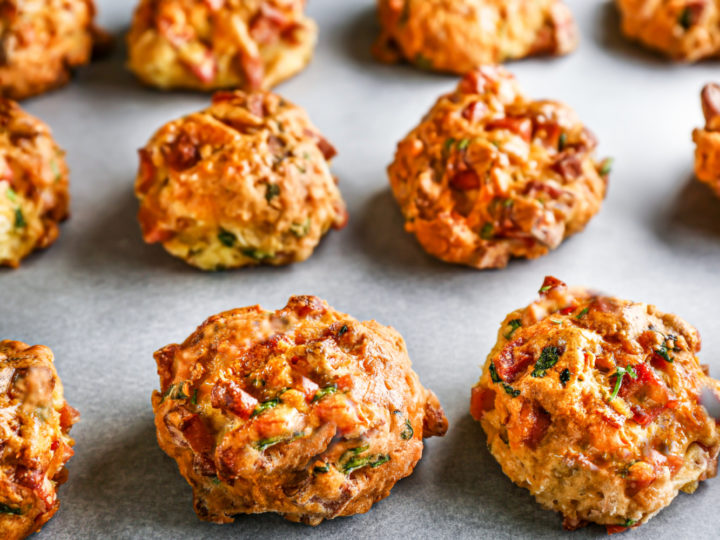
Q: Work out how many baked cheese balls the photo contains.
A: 11